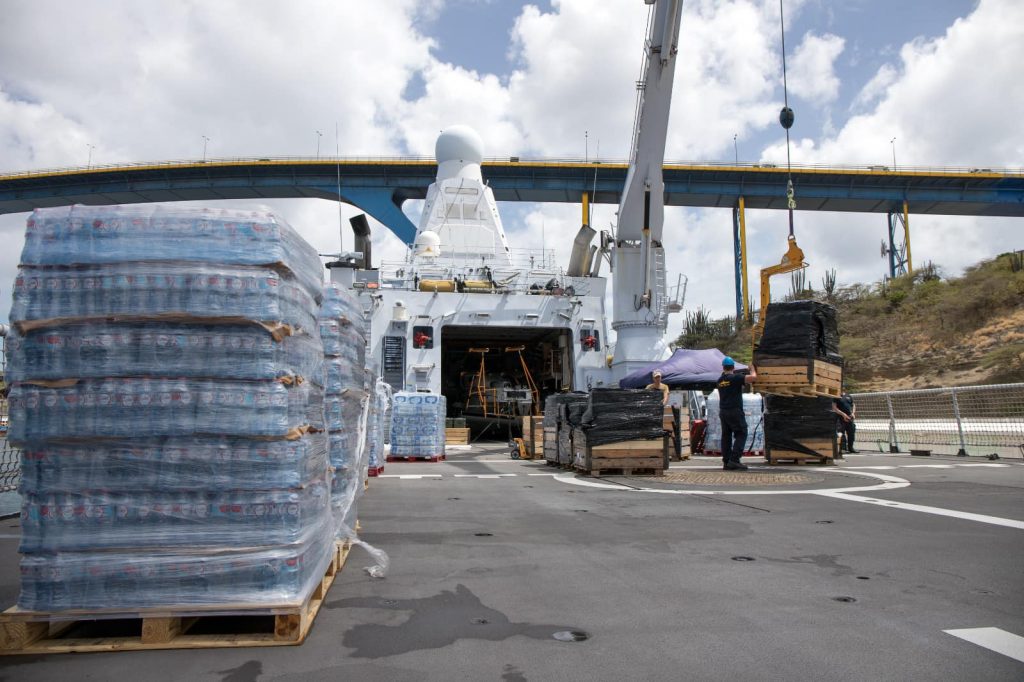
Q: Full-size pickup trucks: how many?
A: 0